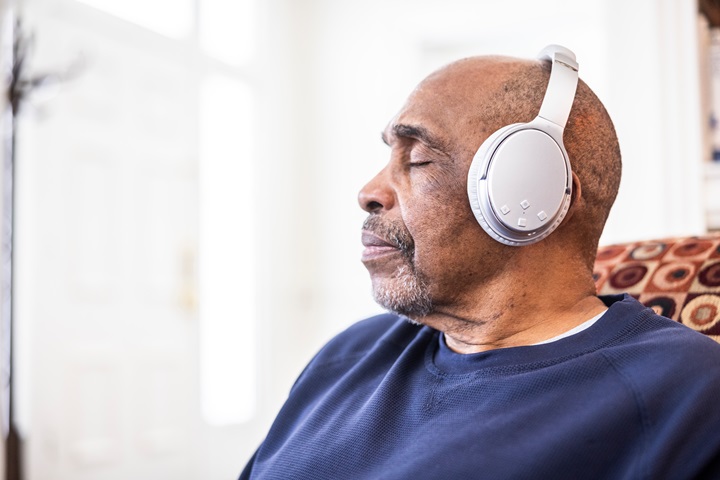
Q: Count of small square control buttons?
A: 4